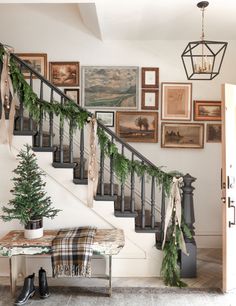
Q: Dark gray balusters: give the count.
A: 14